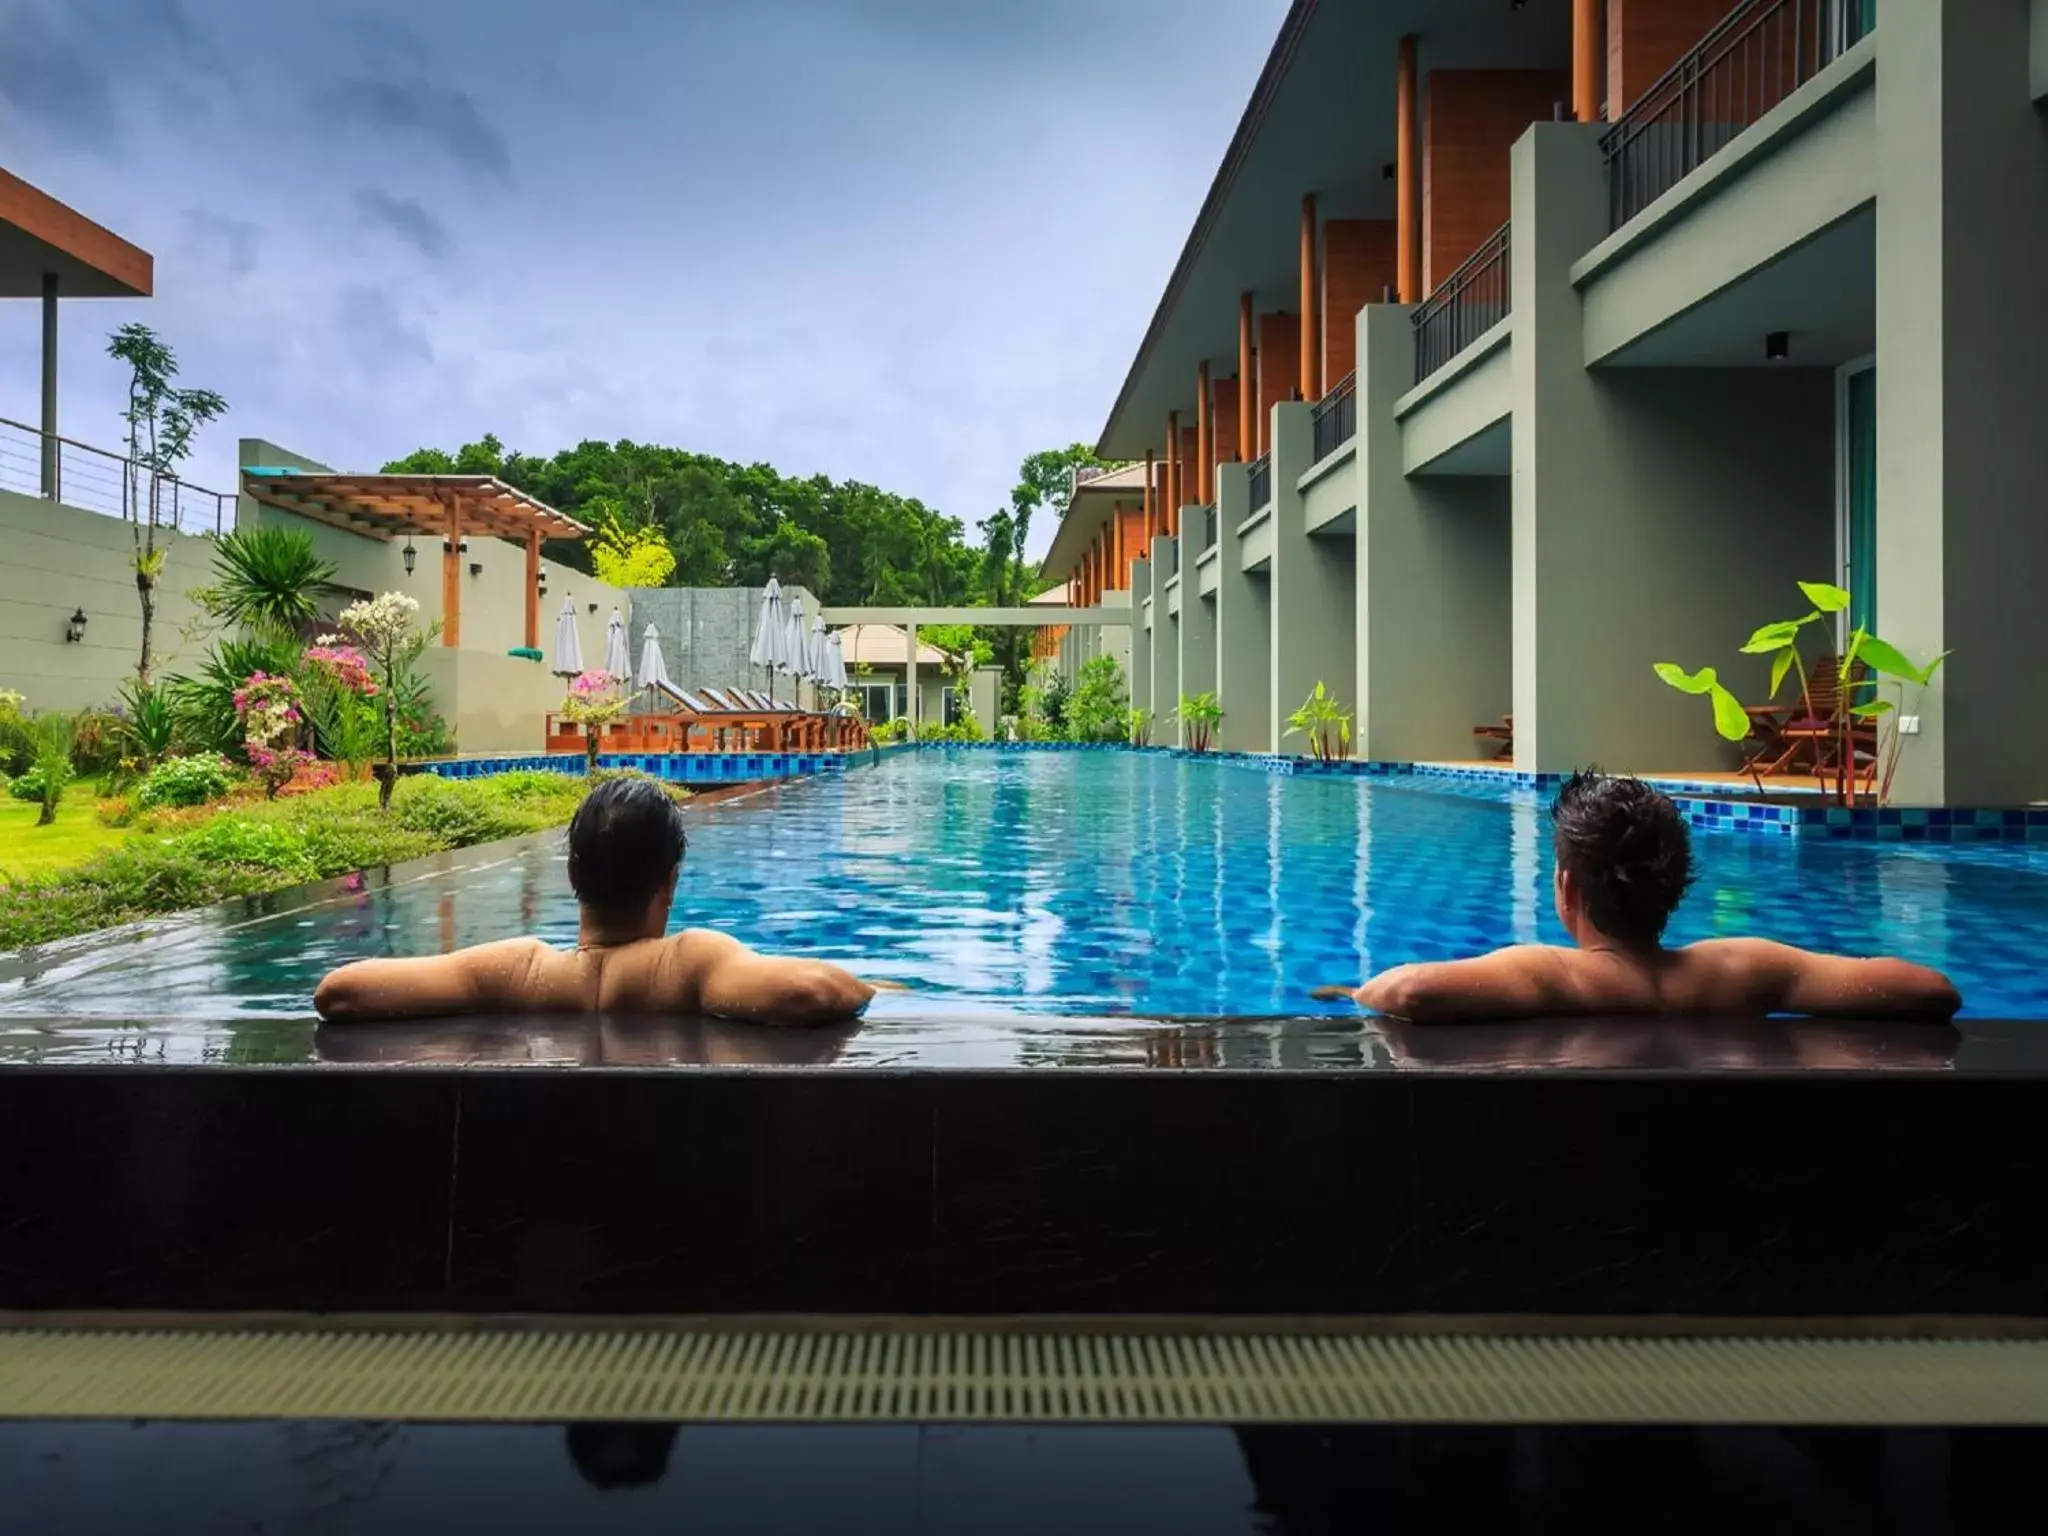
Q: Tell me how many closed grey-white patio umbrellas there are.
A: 7